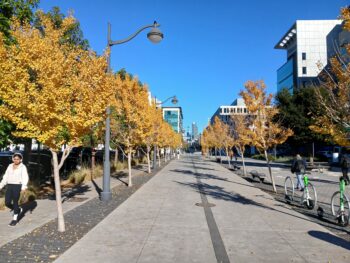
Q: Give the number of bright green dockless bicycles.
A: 2